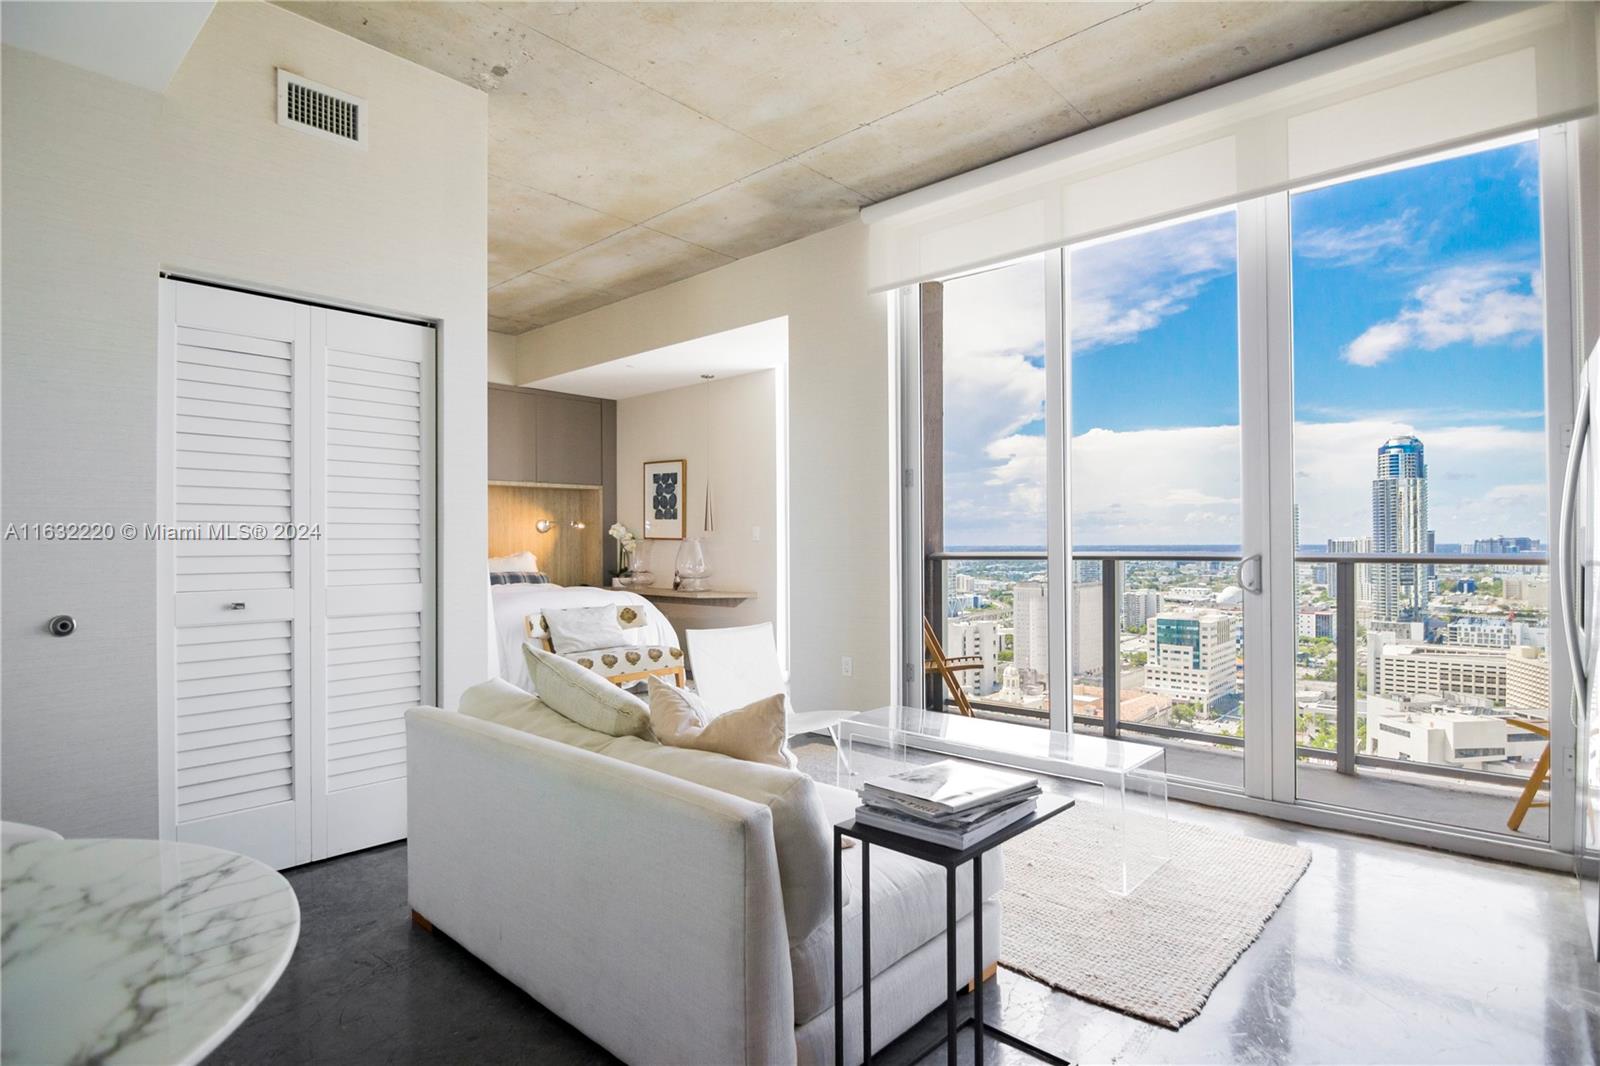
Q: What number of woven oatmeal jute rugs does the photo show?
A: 1